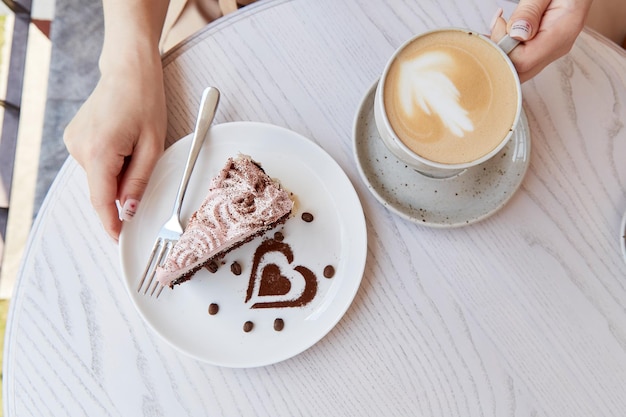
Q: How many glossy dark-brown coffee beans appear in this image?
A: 8